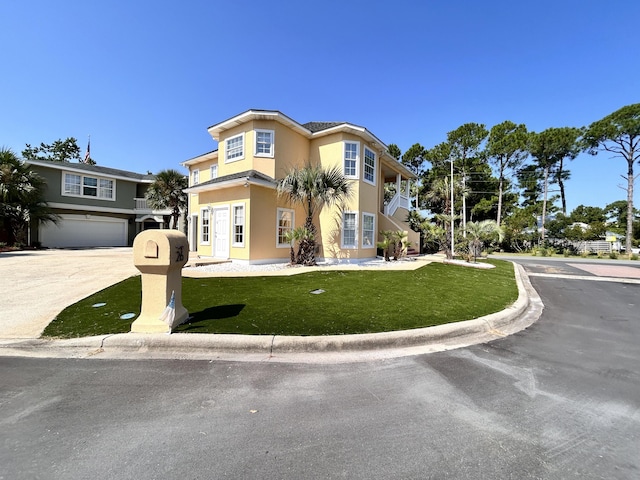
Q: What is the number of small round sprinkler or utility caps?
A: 2